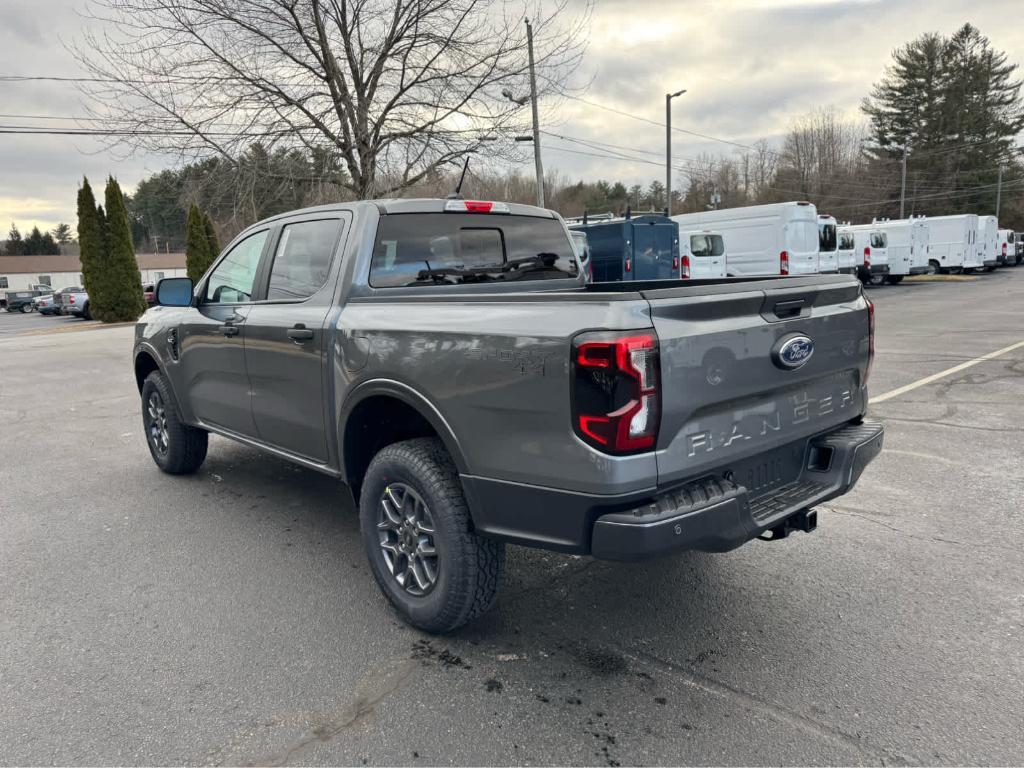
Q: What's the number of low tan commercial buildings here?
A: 1